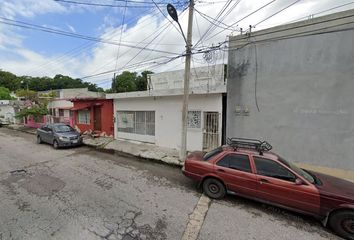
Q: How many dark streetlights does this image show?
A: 1